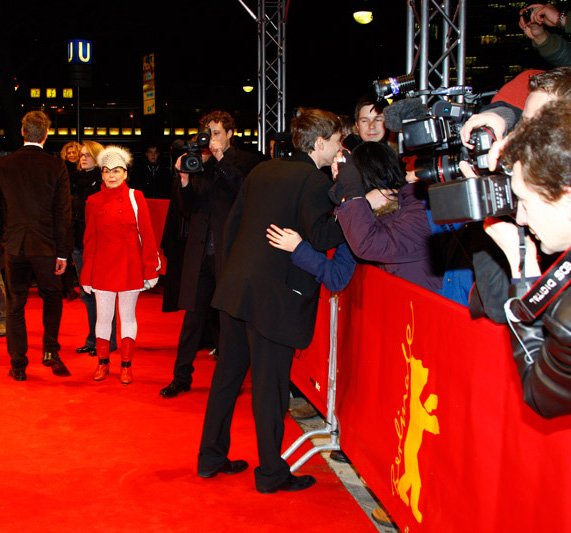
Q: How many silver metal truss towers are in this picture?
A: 2